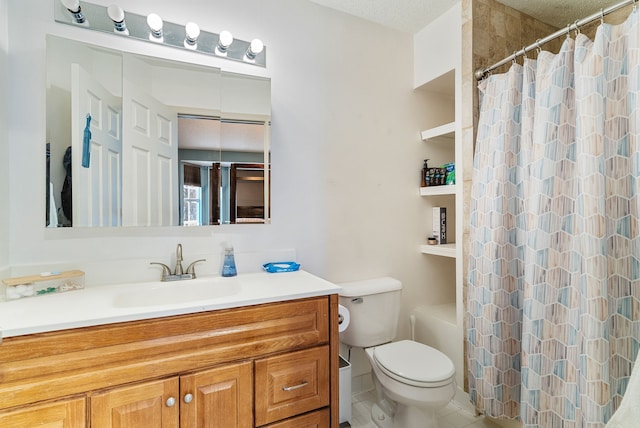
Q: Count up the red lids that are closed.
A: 0